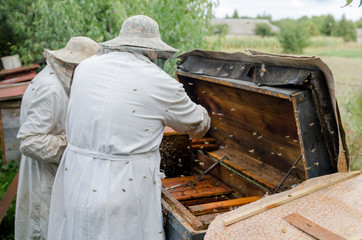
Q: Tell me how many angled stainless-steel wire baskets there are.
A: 0